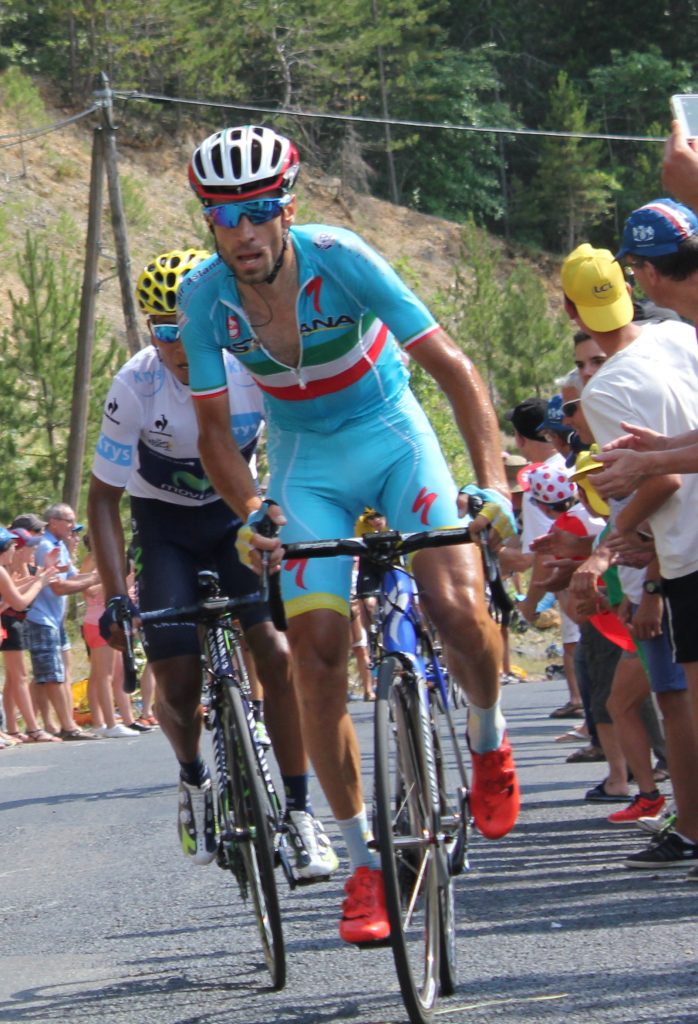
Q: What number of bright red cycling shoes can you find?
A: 2